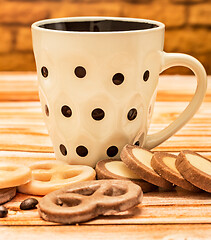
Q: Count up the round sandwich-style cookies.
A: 4